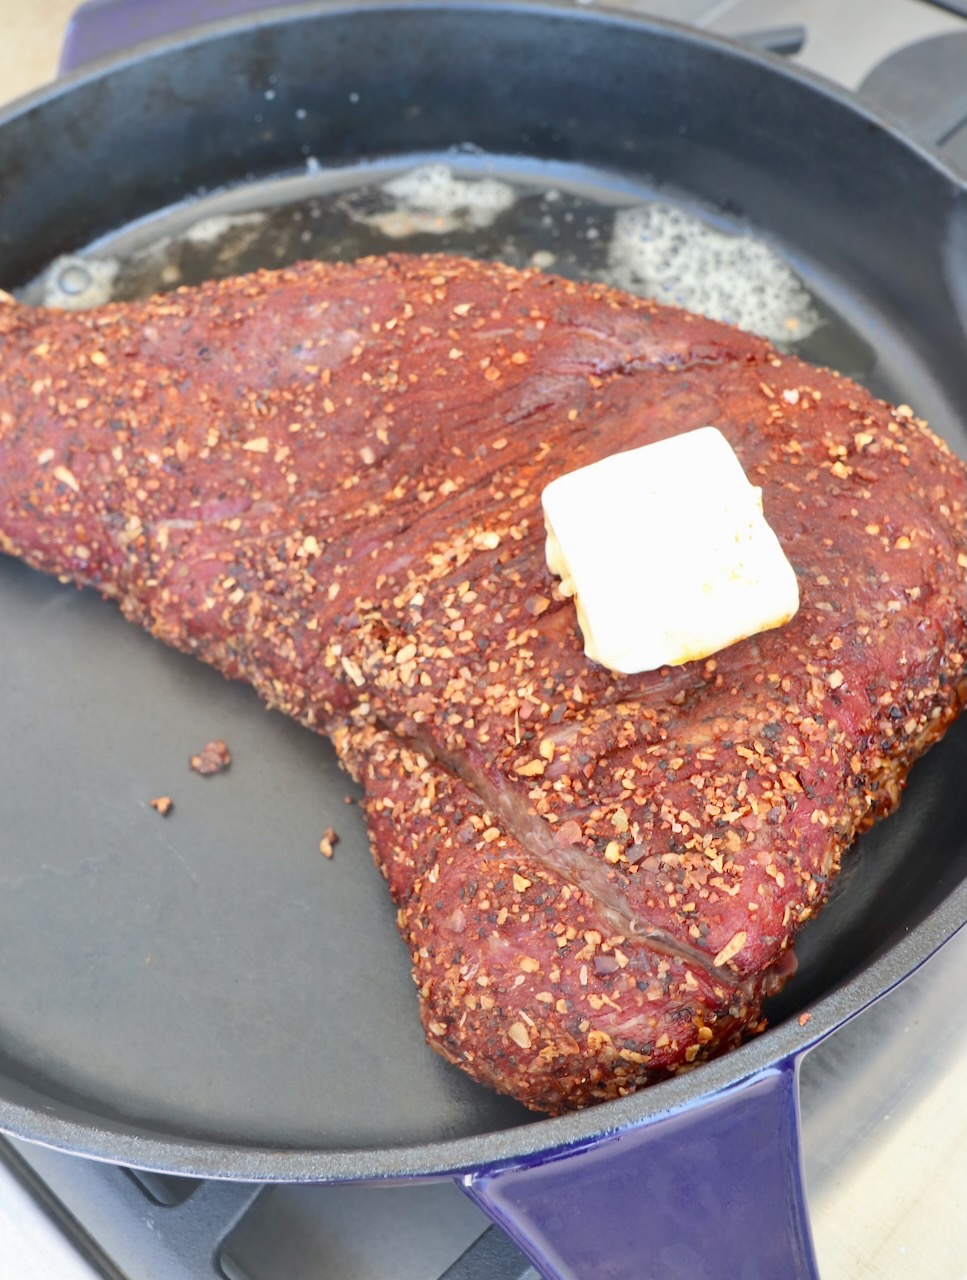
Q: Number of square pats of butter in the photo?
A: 1